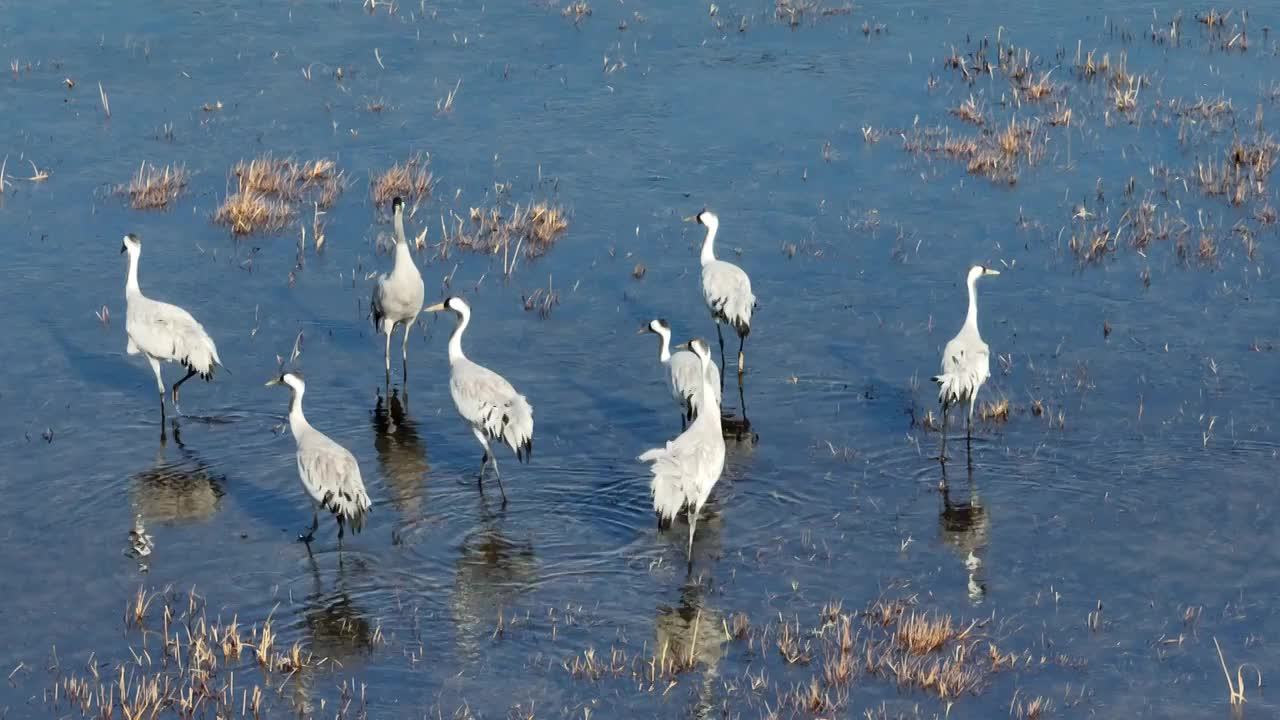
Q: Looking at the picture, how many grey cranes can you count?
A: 8